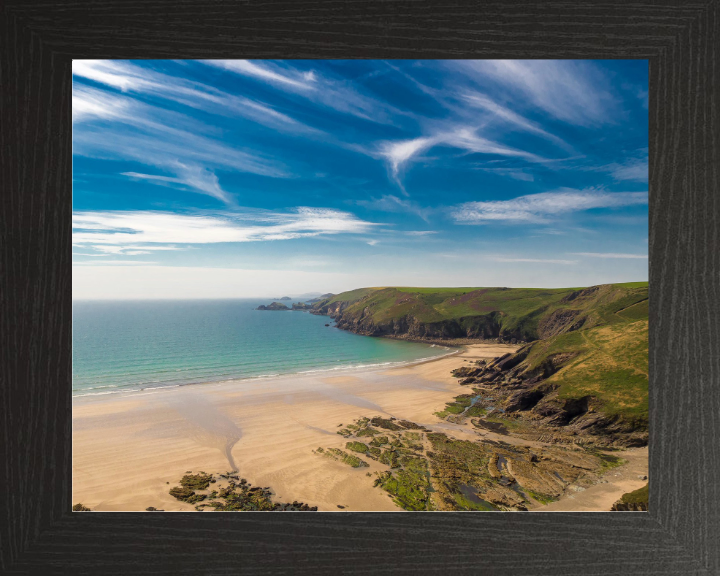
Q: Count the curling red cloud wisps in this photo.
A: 0